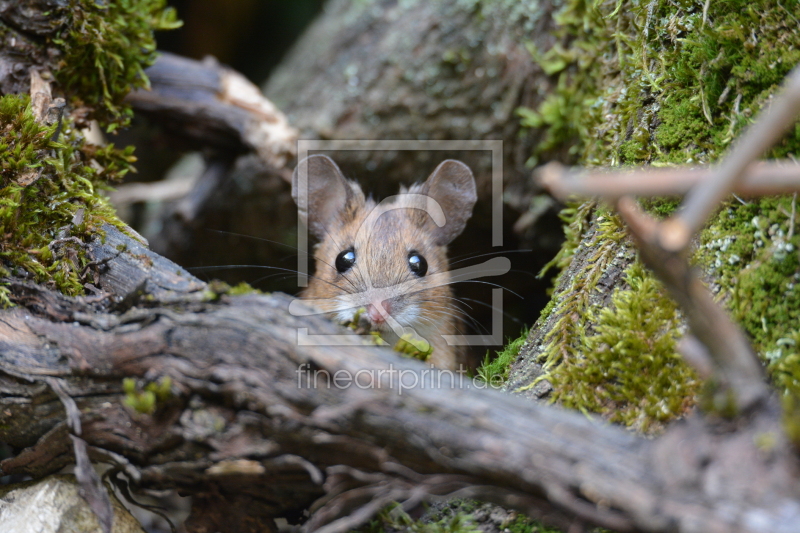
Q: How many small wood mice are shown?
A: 1